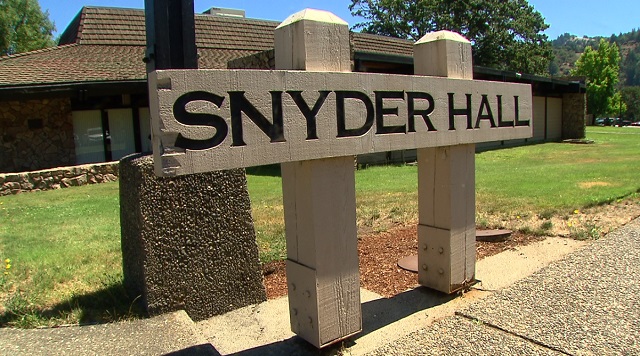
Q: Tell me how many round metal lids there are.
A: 2